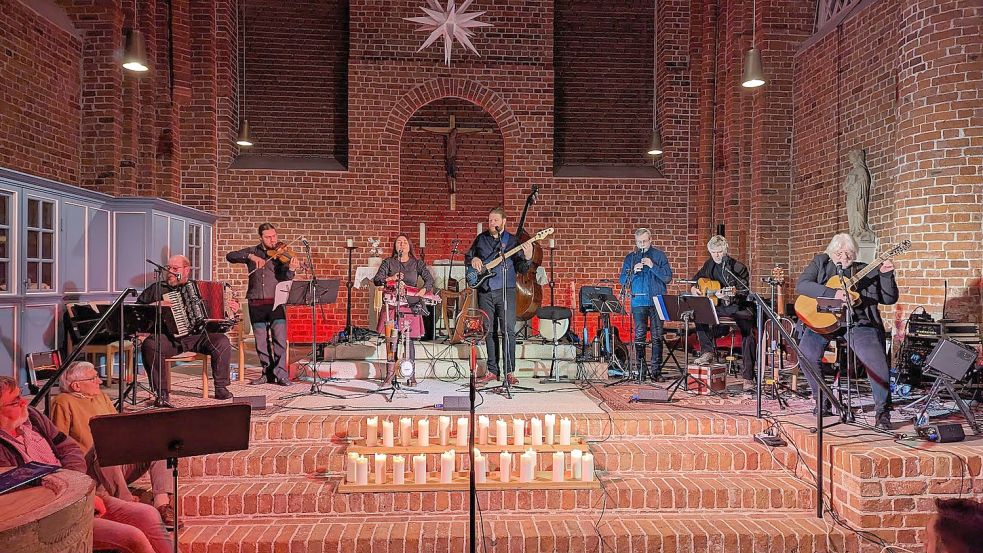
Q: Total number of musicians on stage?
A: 7